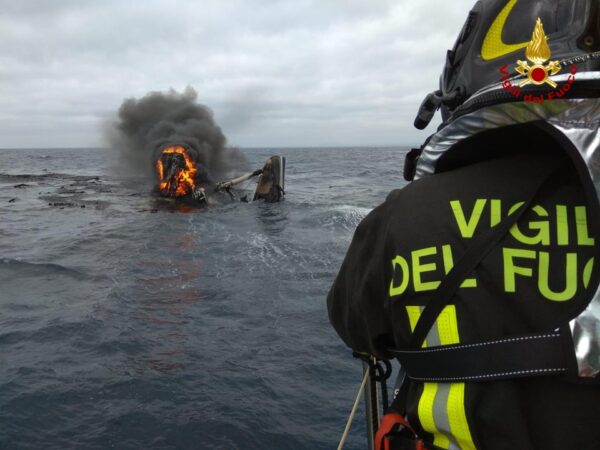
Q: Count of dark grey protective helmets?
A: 1